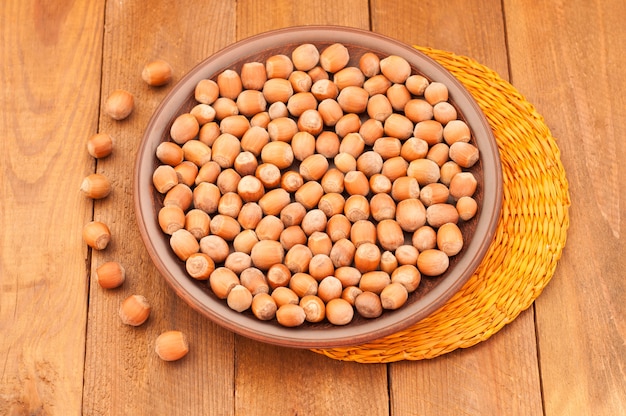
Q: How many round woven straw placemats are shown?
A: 1